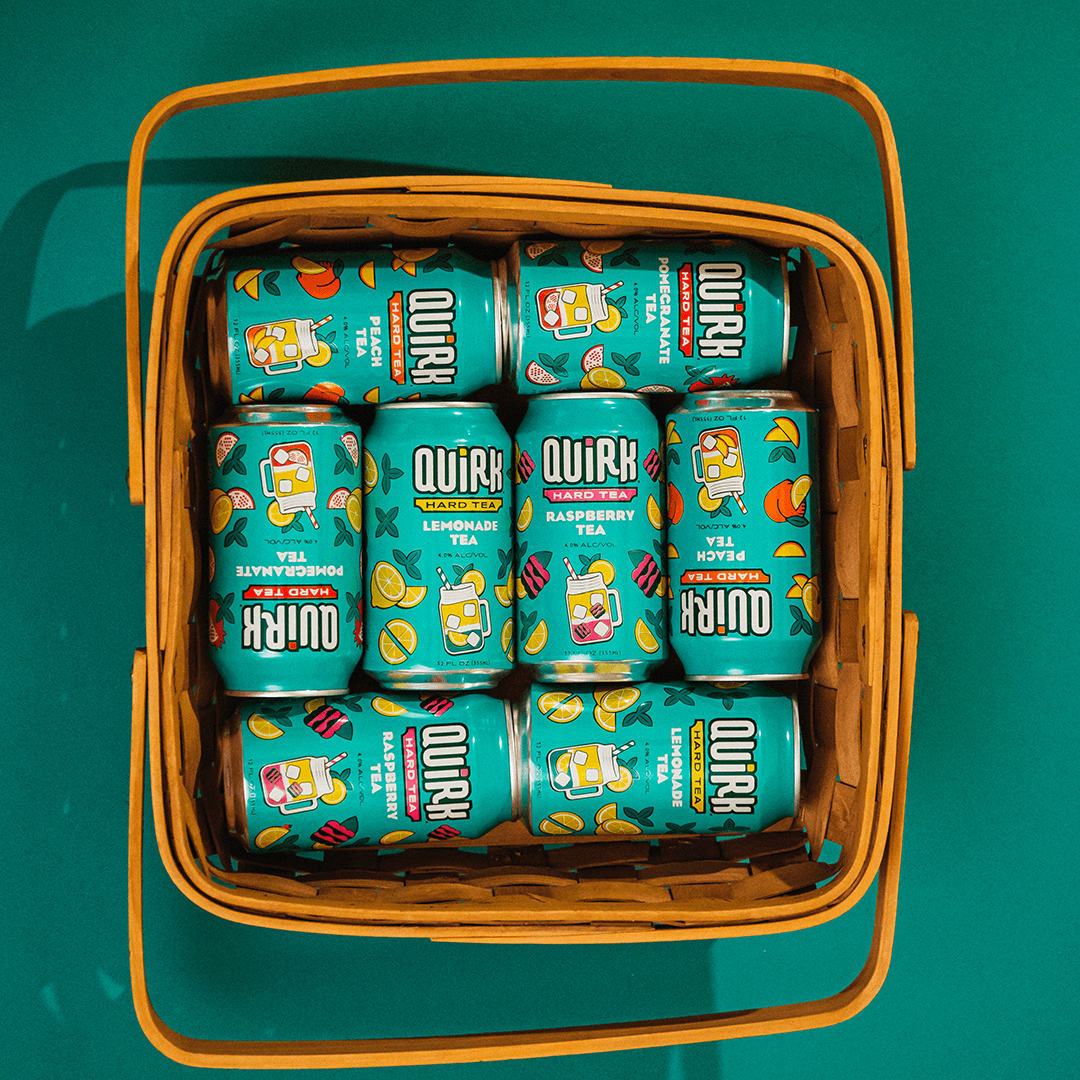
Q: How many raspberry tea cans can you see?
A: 2